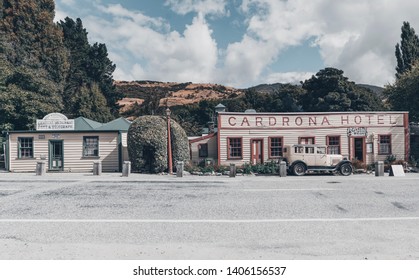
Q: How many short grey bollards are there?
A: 7